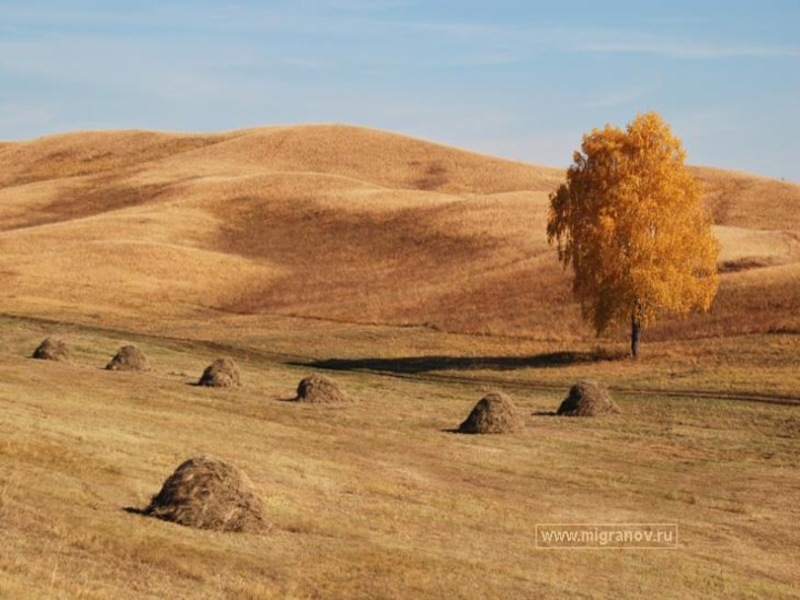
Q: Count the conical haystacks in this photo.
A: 7